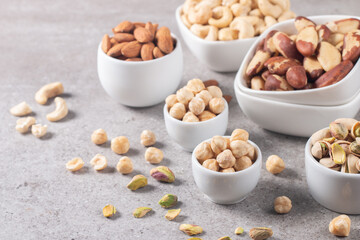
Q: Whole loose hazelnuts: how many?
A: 8